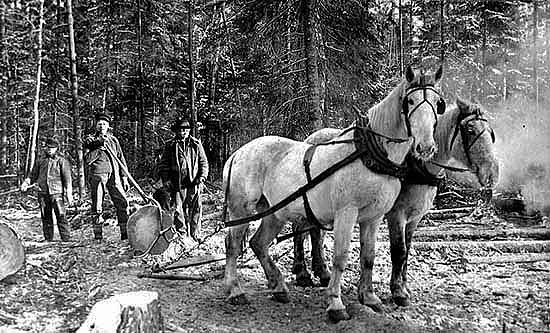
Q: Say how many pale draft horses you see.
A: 2